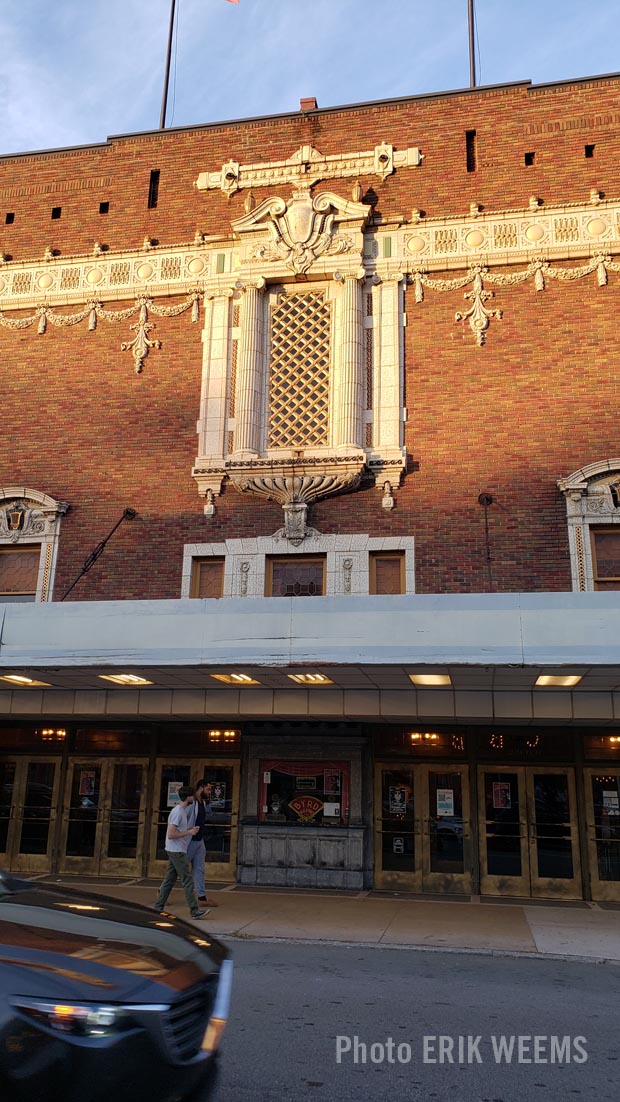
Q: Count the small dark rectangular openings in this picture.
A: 7